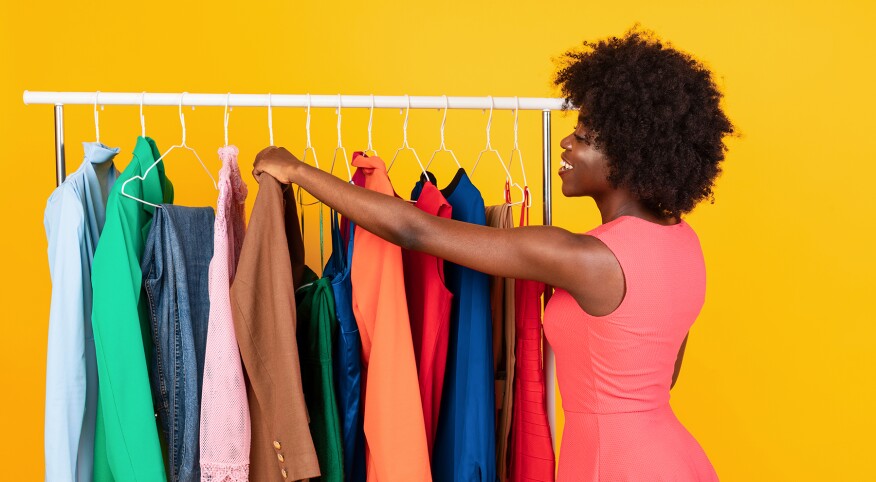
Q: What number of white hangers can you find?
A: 12